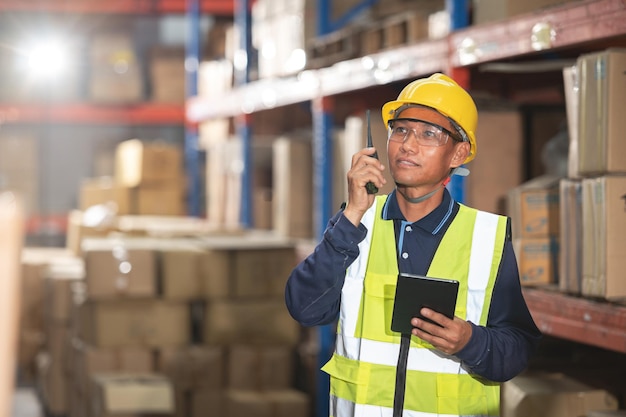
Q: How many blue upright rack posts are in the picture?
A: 4